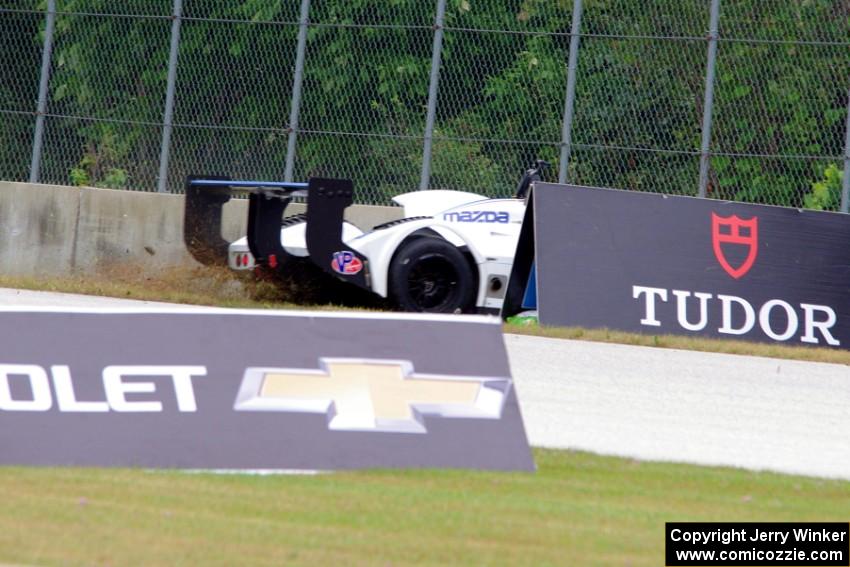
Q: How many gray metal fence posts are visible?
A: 7